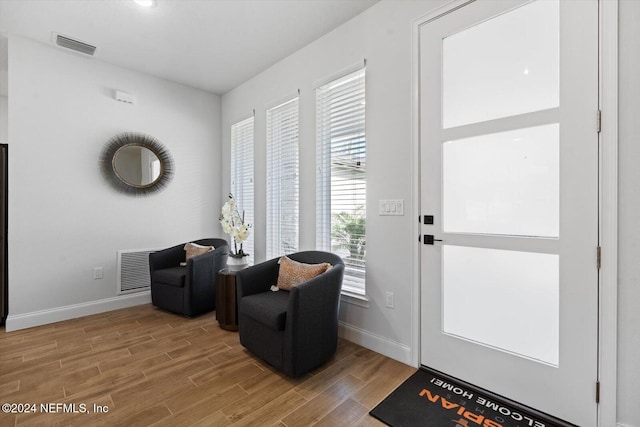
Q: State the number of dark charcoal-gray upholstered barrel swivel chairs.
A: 2